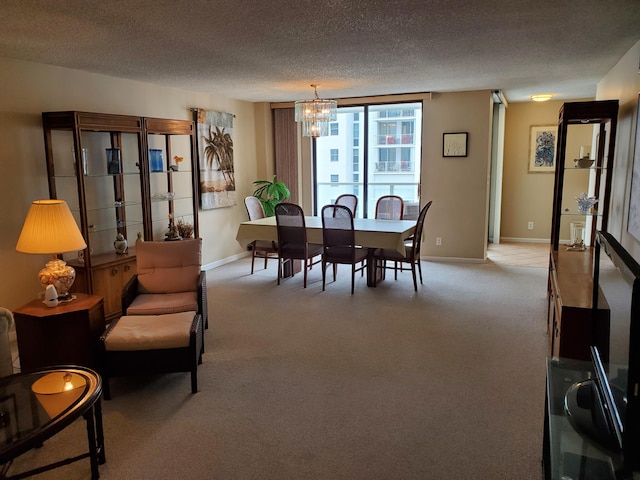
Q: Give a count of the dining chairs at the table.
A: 6